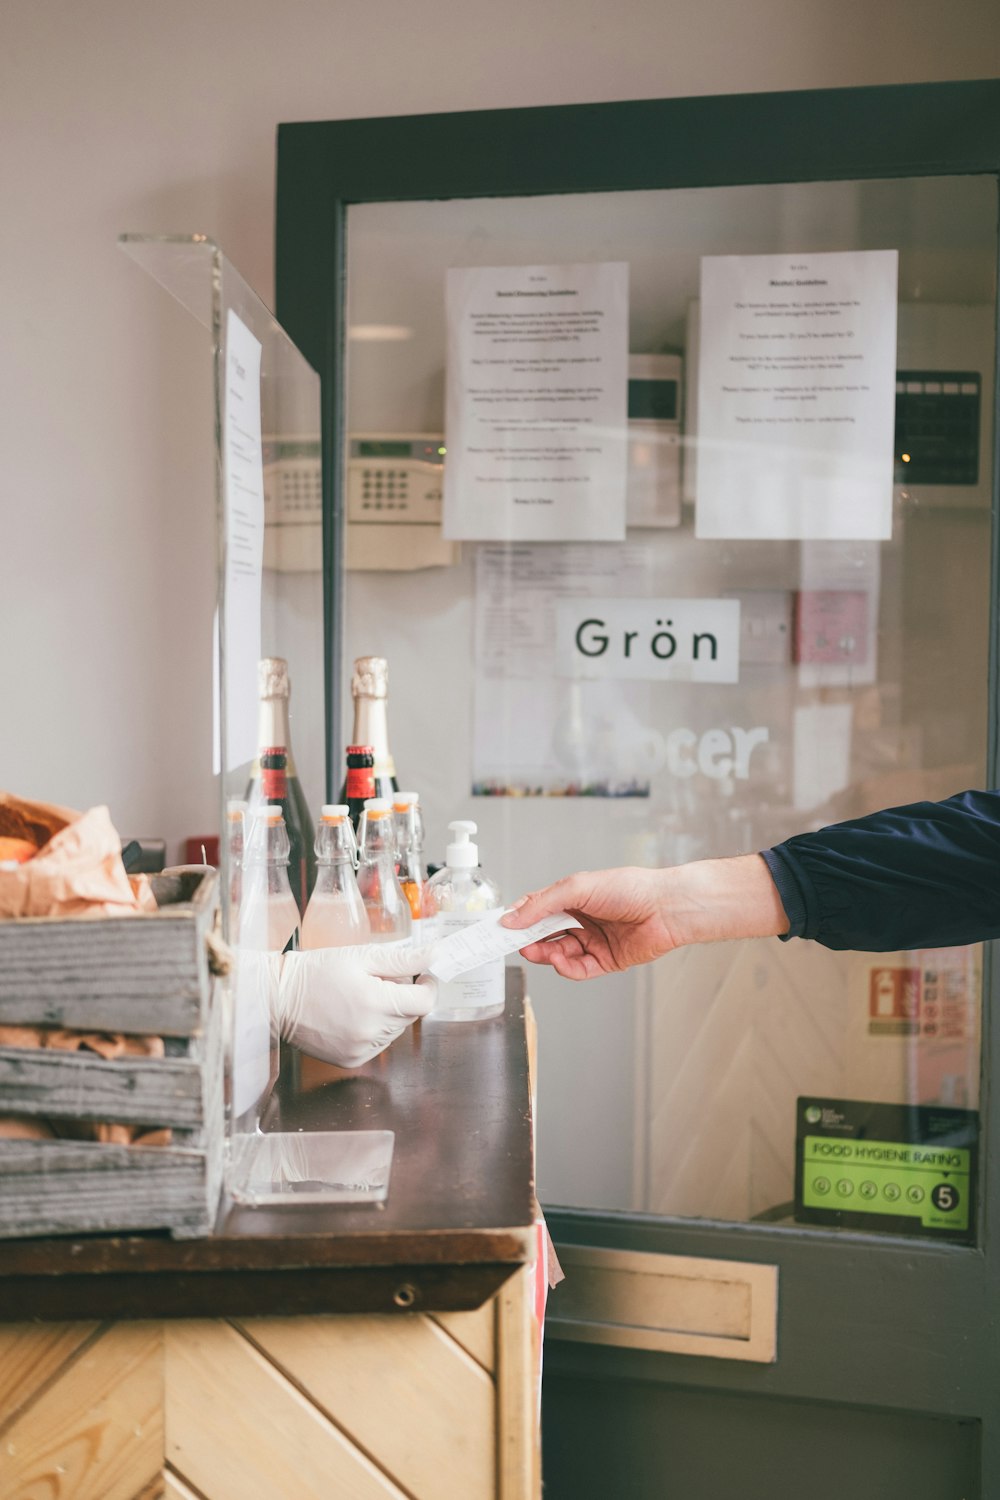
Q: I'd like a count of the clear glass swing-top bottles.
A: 5